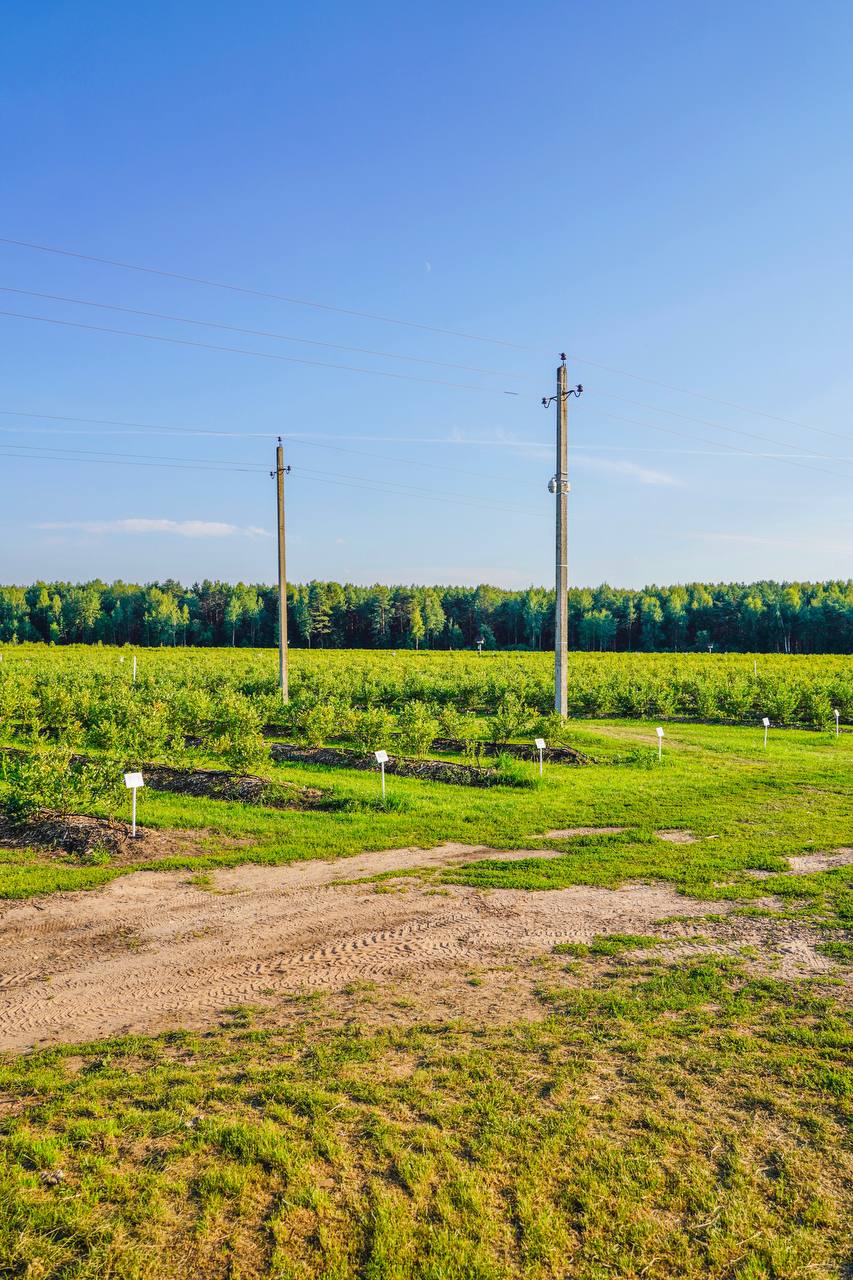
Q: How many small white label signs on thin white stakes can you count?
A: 6